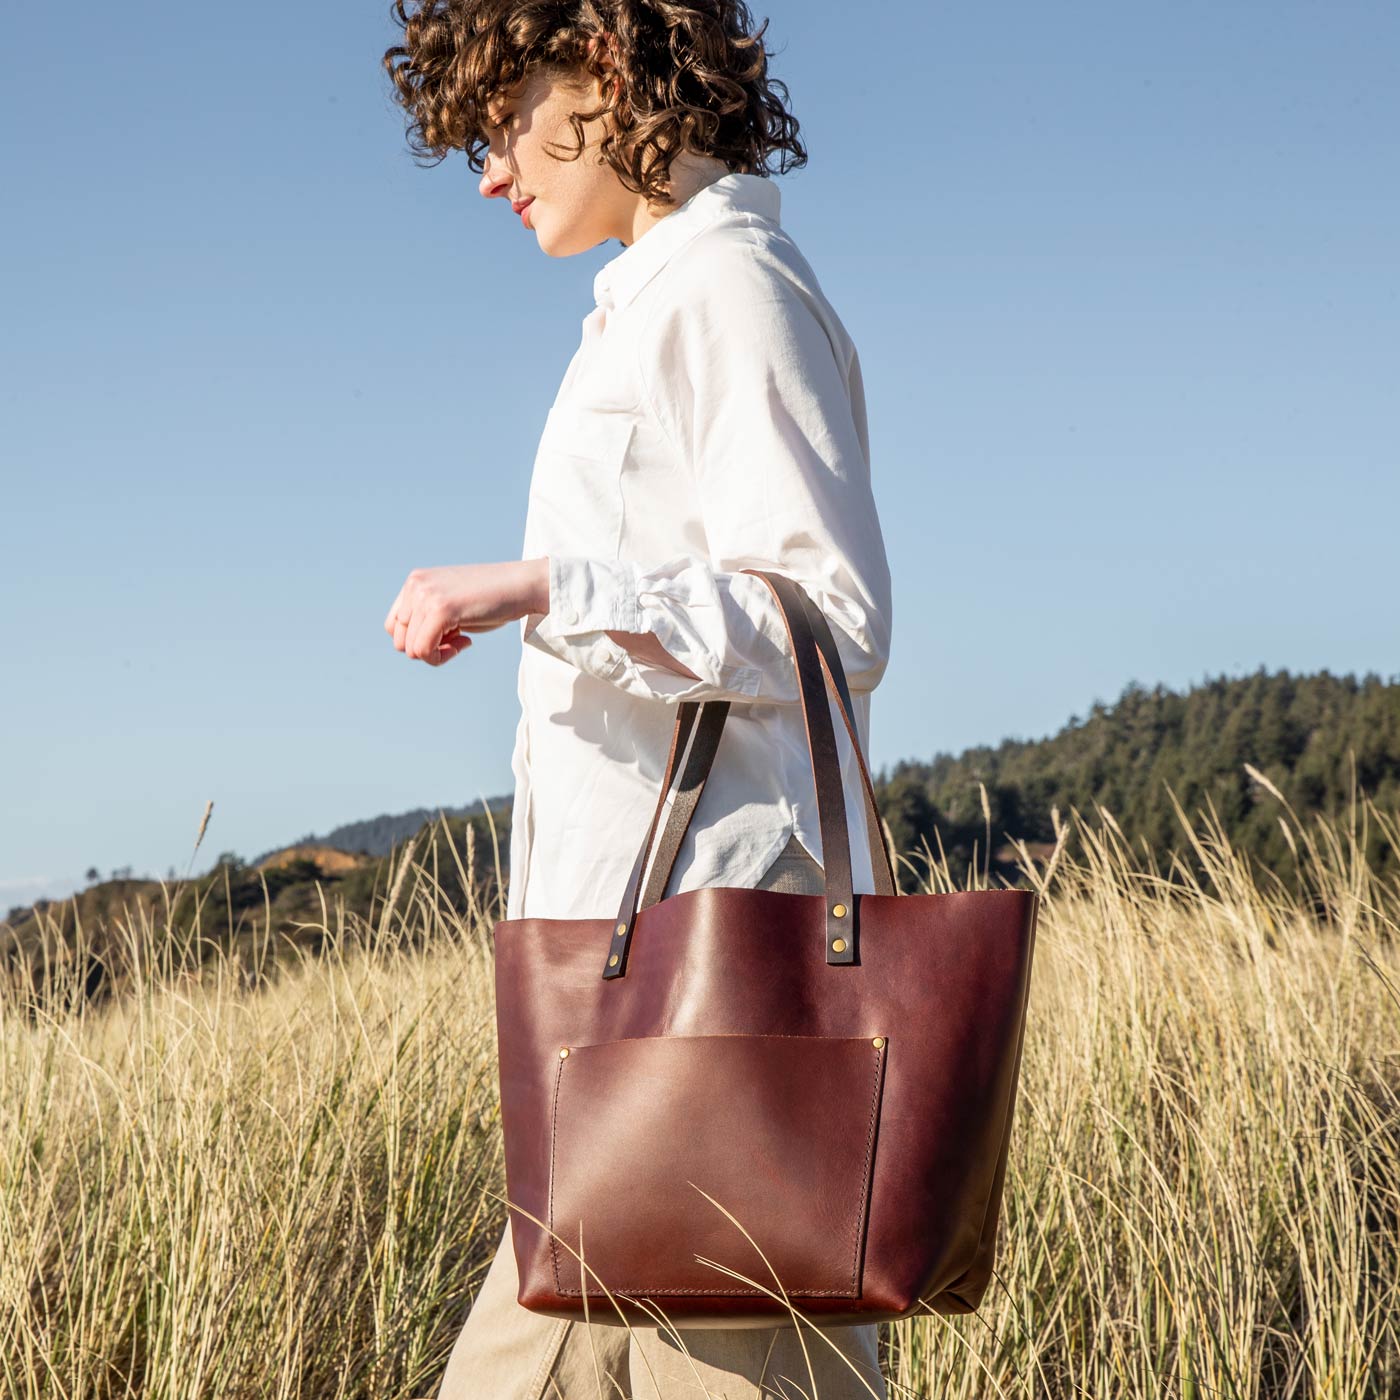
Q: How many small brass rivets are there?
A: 6